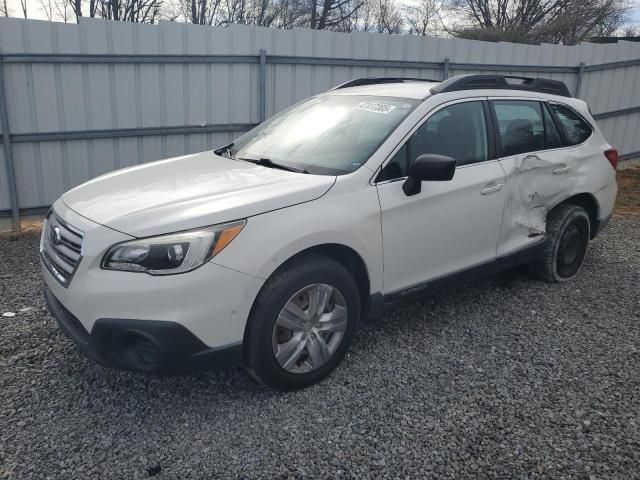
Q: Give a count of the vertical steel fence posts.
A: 4